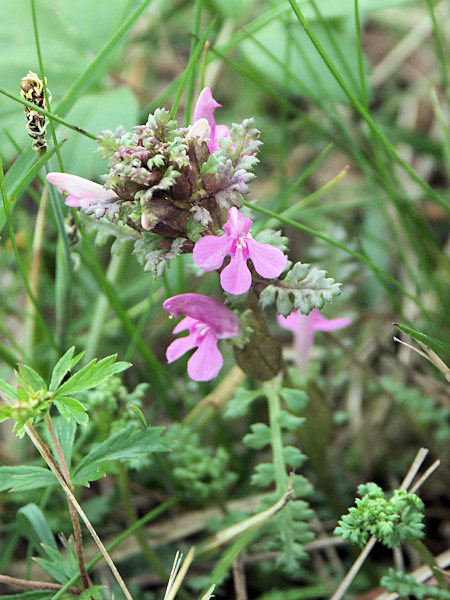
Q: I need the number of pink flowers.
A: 5